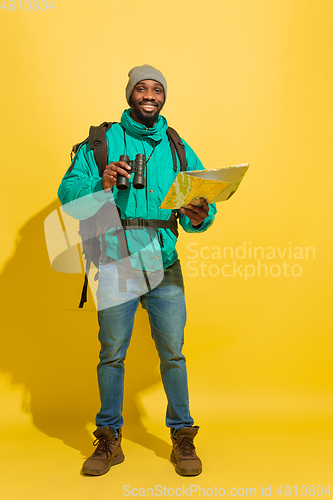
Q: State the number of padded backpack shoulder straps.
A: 2